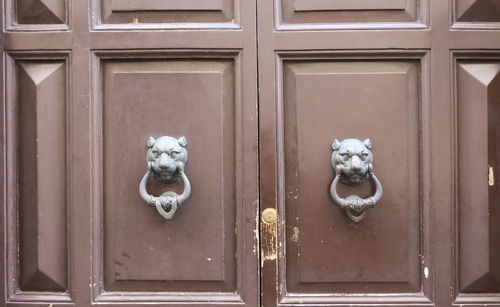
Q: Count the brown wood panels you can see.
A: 8